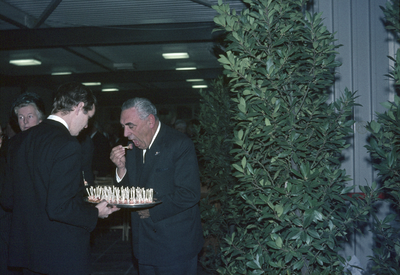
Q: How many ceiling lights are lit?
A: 8